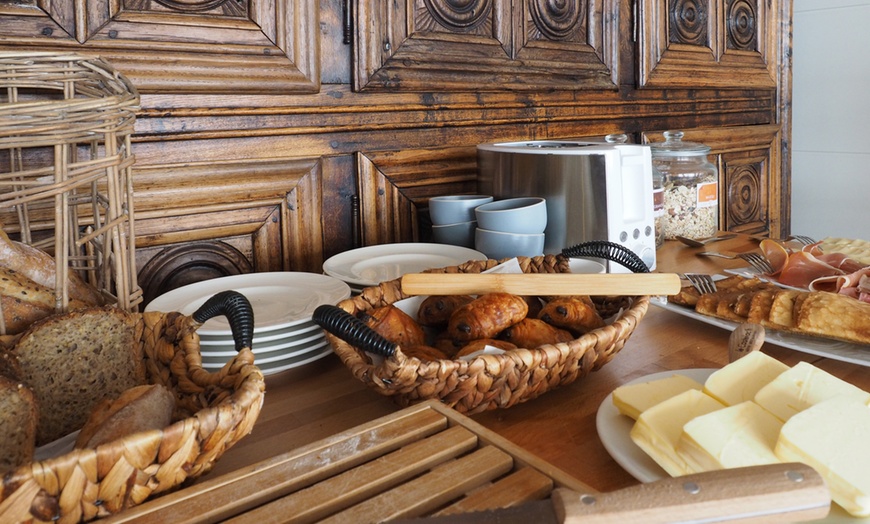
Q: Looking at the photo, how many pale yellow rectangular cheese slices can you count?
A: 6